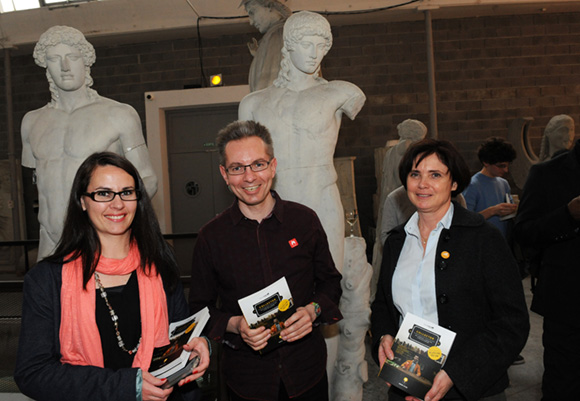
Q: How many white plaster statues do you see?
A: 5